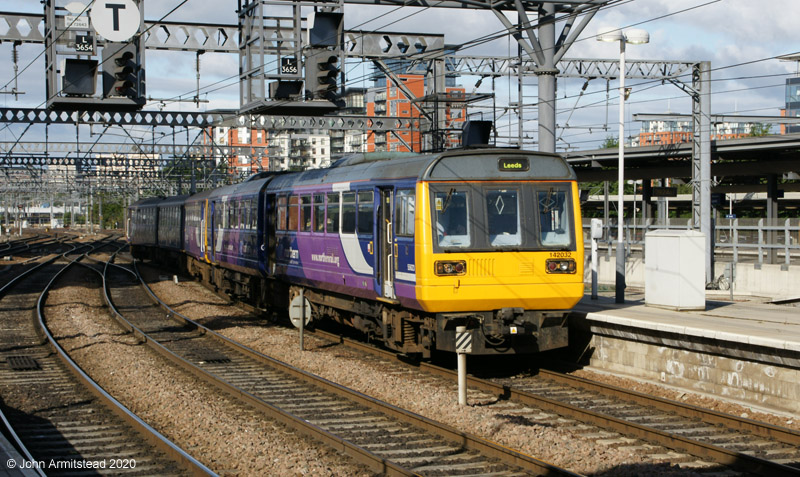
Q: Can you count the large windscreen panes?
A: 3